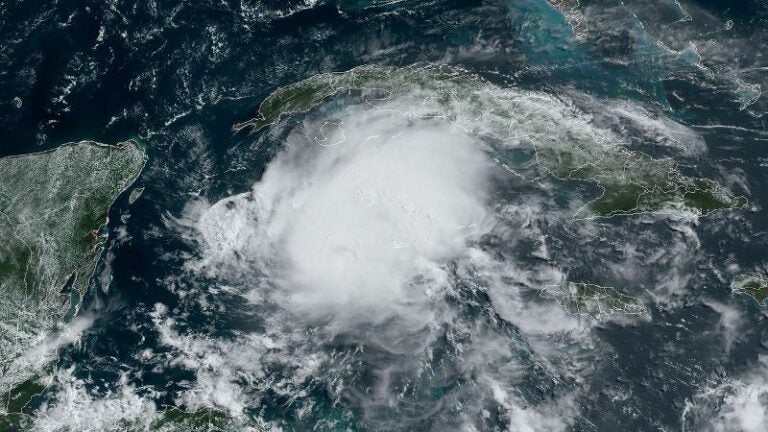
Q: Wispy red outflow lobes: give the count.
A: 0